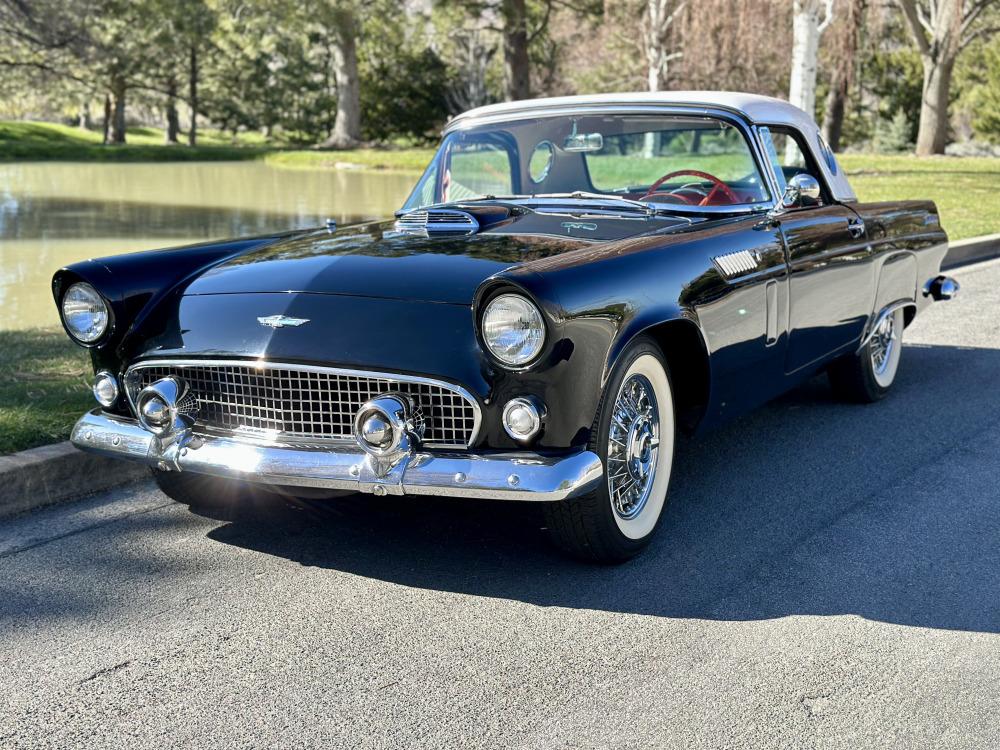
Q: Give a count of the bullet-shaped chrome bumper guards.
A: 2